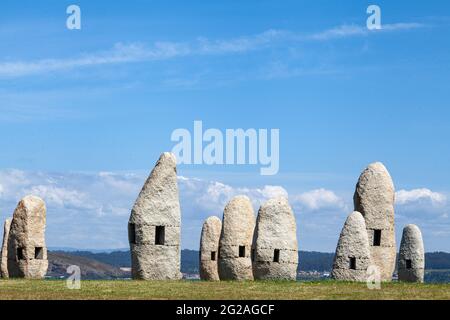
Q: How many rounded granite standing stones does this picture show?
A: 9